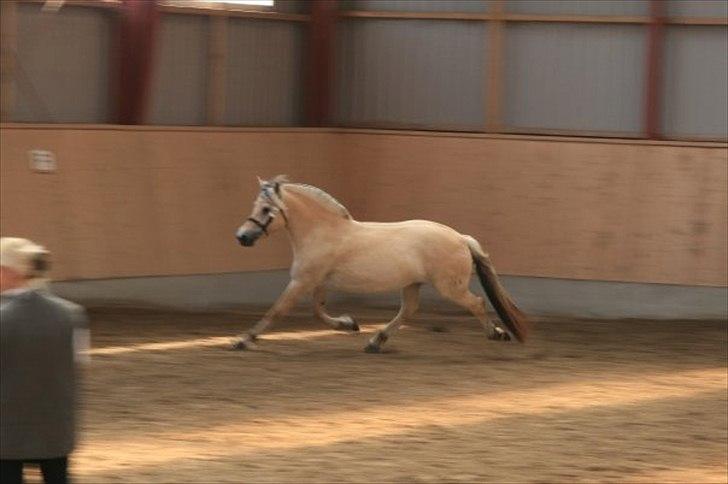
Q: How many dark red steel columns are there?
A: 3